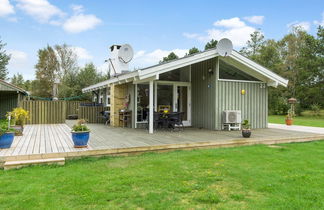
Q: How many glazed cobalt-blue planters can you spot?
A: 2